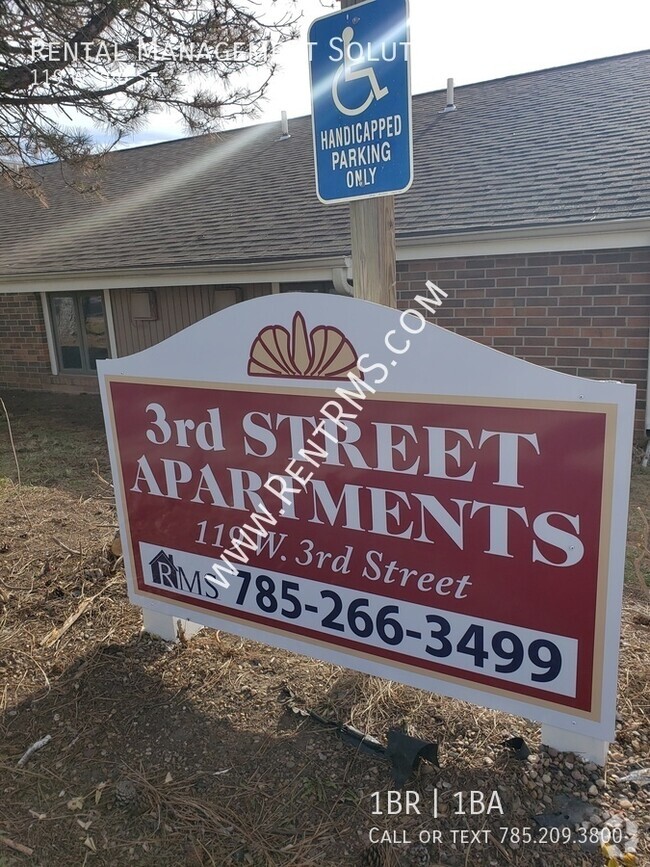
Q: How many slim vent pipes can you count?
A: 2